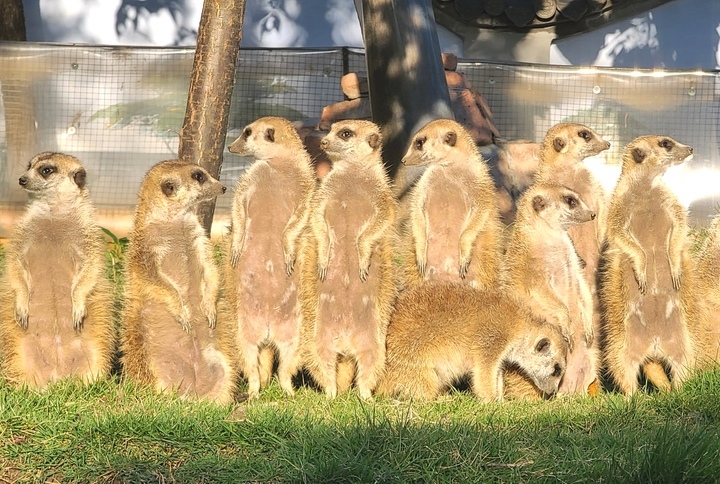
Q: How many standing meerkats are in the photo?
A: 8